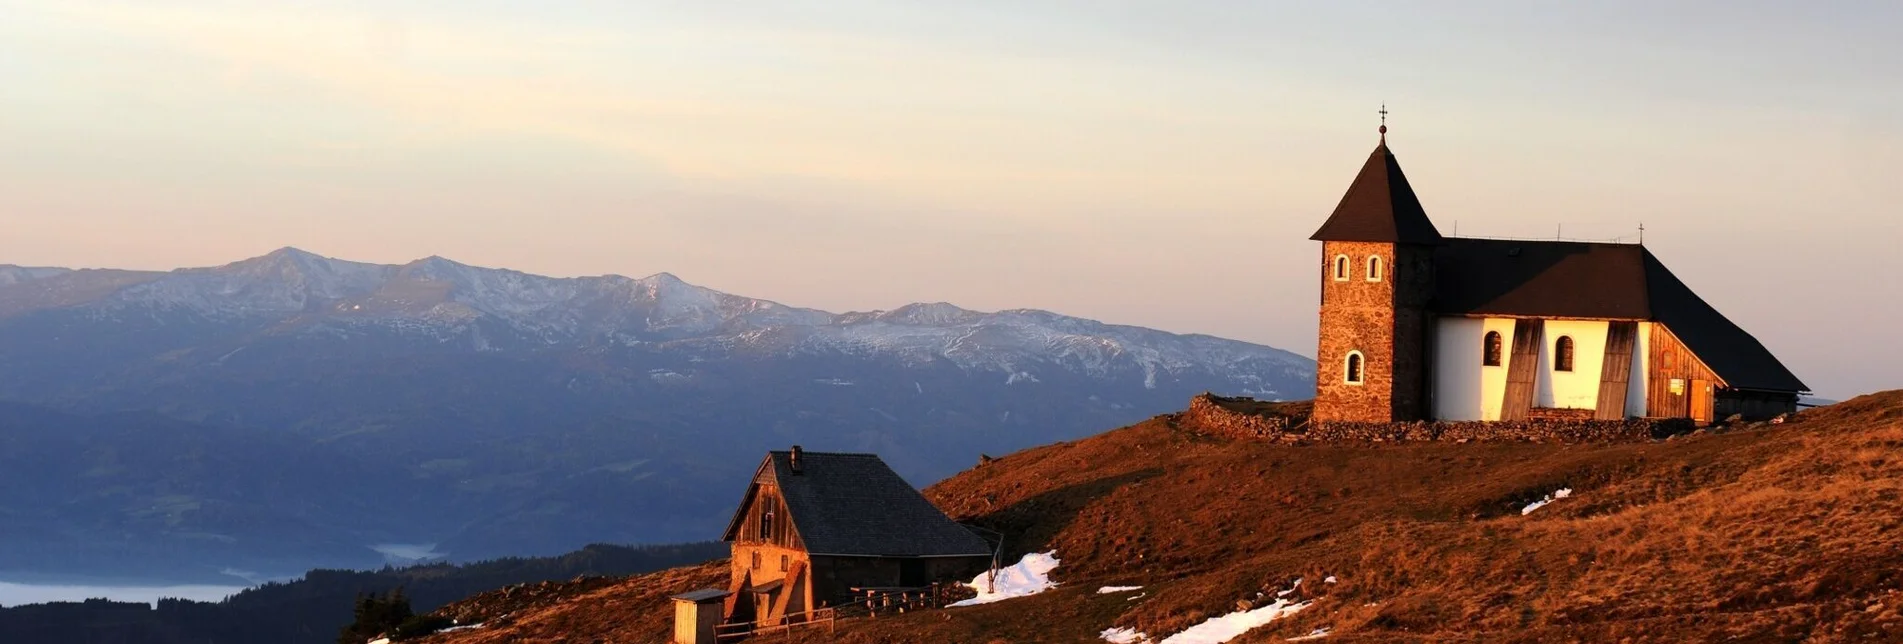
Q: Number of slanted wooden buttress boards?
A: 2